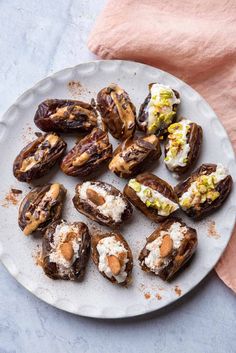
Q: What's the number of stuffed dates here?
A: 14